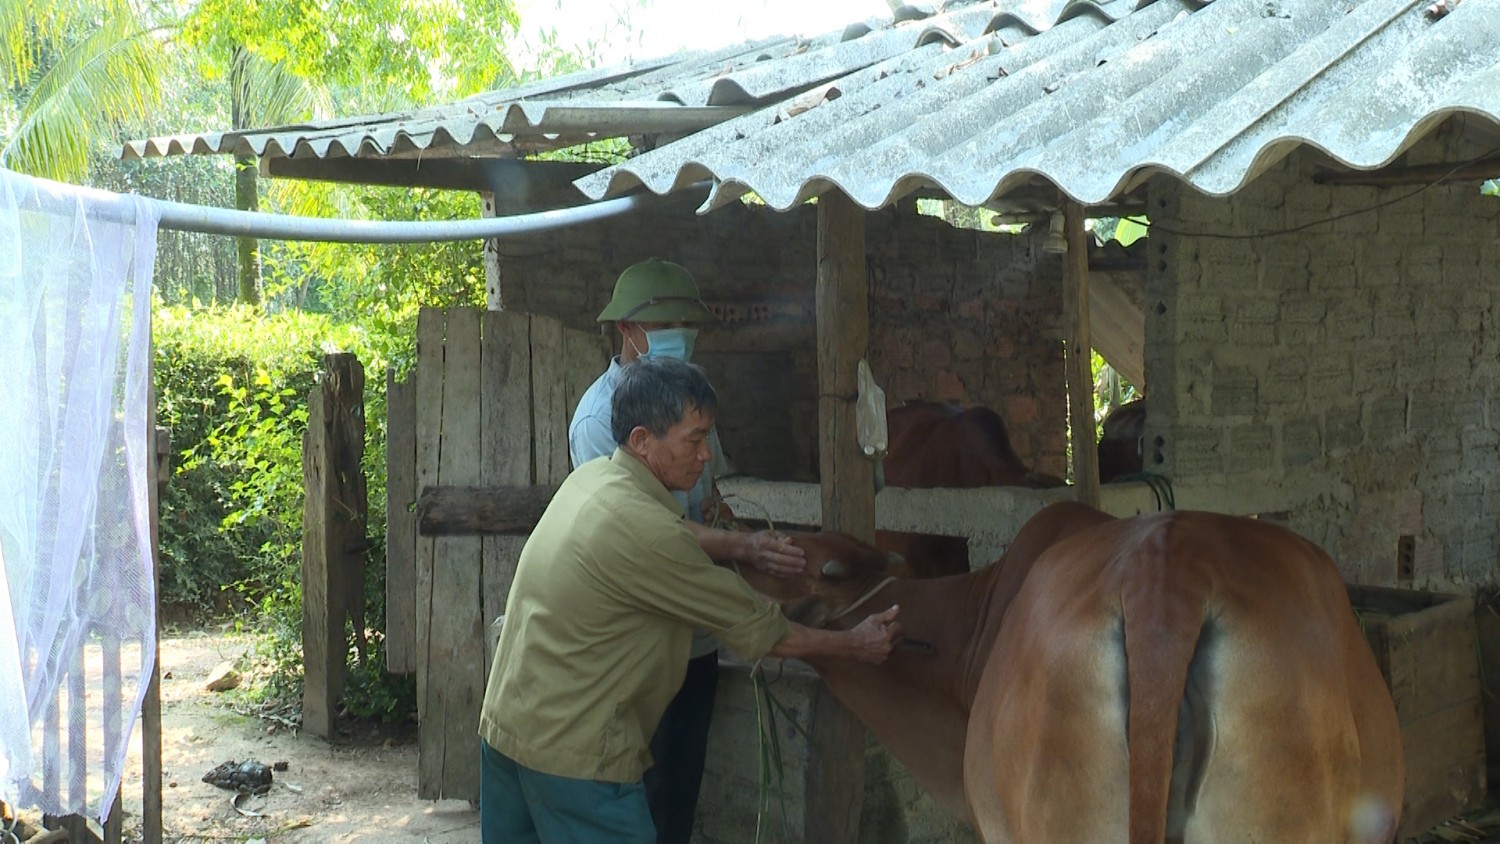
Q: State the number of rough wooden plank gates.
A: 1